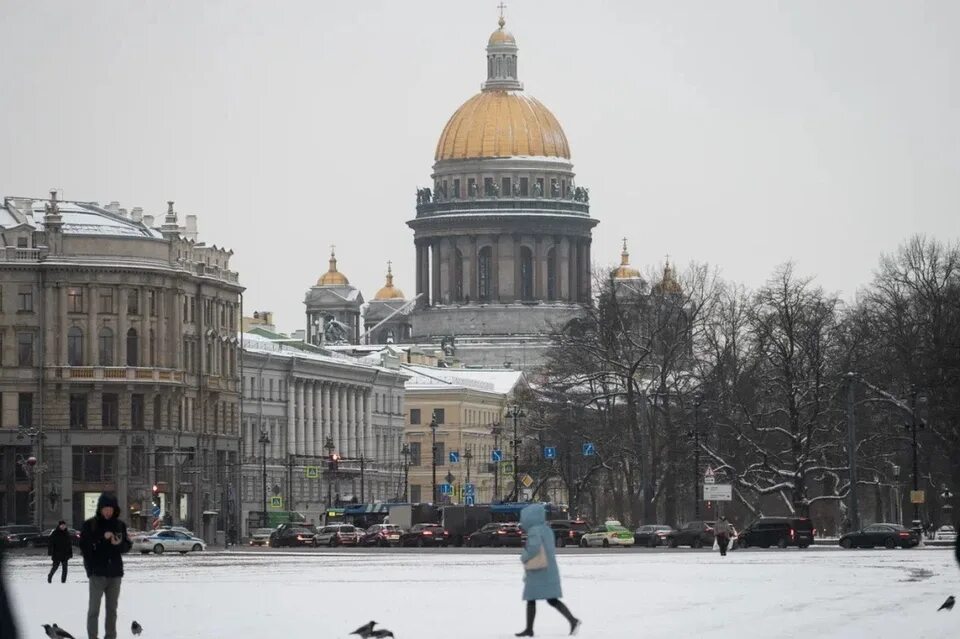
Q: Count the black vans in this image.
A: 1